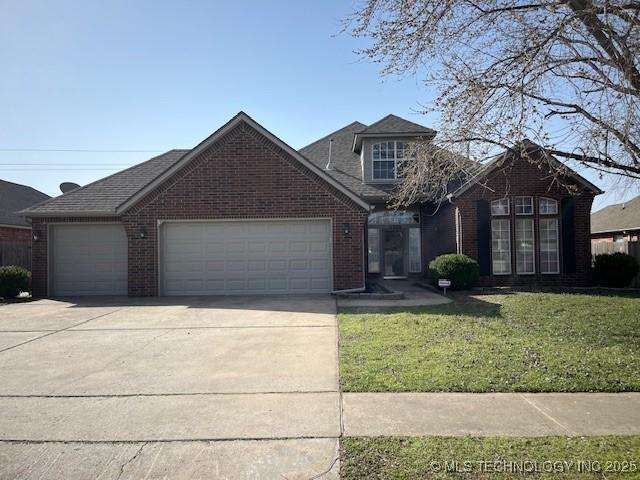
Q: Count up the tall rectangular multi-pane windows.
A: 3